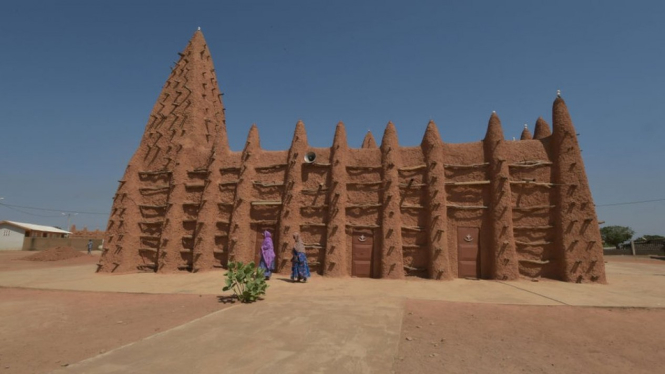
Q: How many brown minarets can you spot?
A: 11